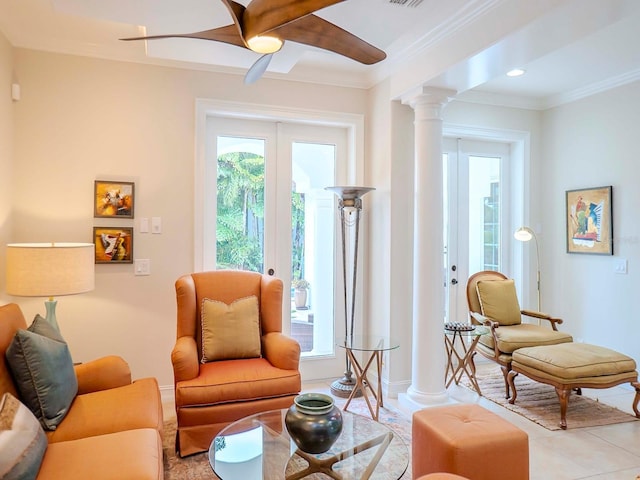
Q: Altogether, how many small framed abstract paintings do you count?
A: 2